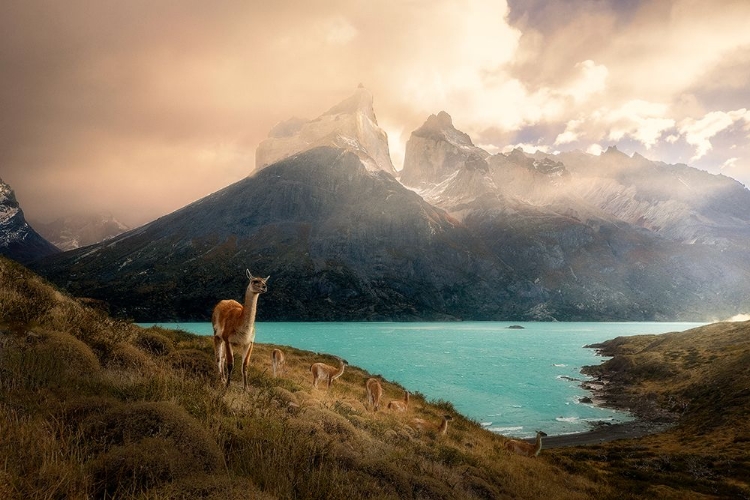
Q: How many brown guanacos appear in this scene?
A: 7